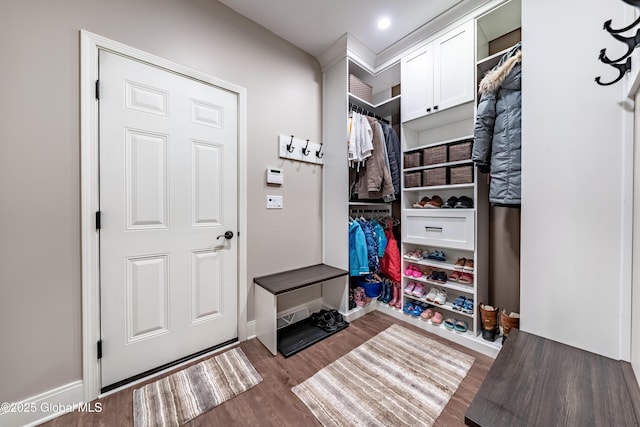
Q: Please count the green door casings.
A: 0